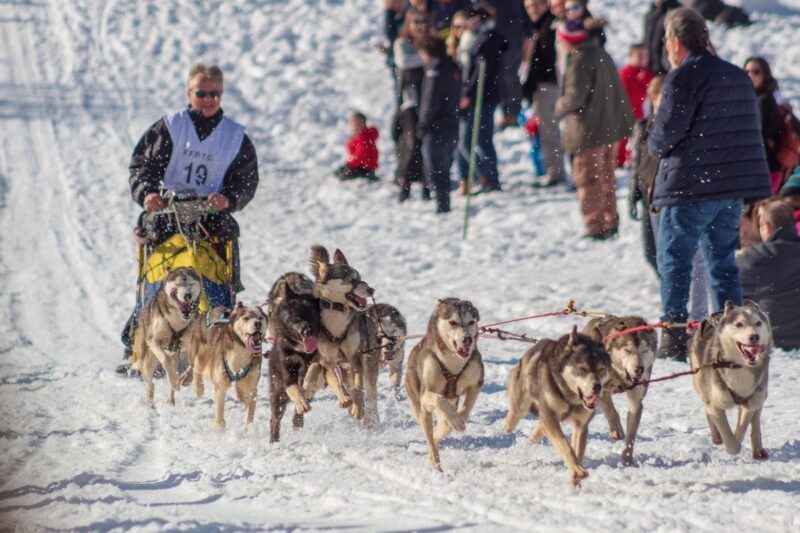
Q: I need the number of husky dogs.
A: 9